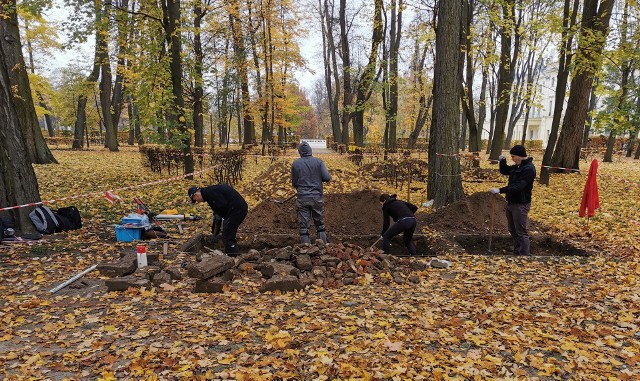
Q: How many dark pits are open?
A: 2